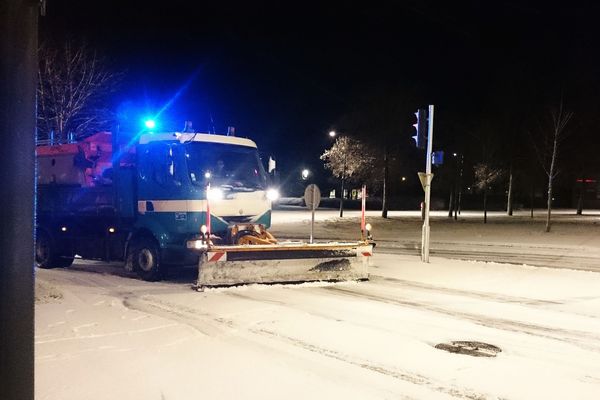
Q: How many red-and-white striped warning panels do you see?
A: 2